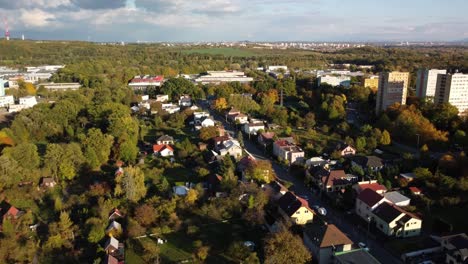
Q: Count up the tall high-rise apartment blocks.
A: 3